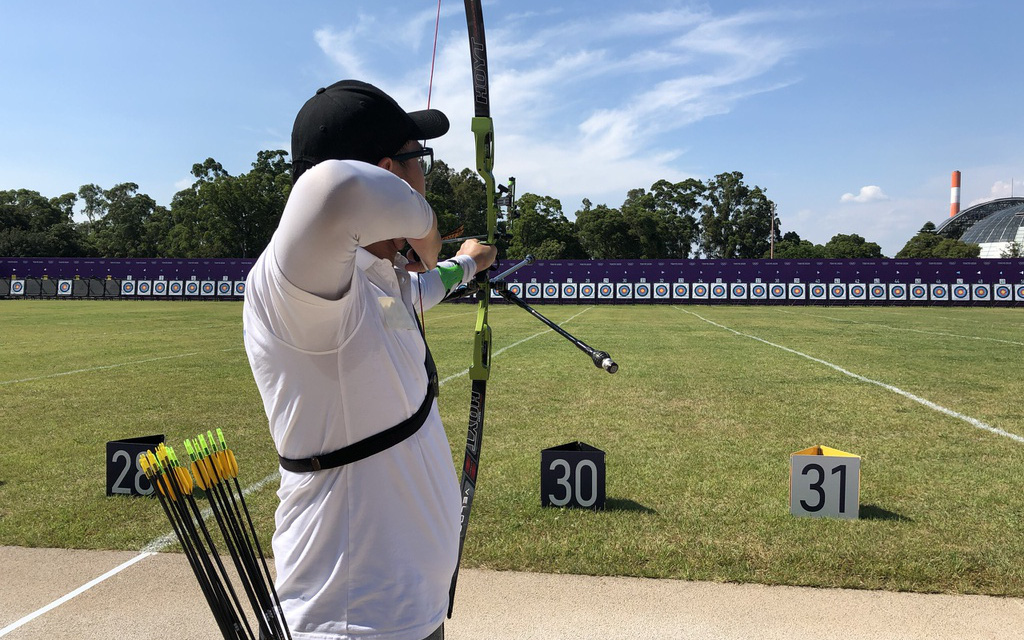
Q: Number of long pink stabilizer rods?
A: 0